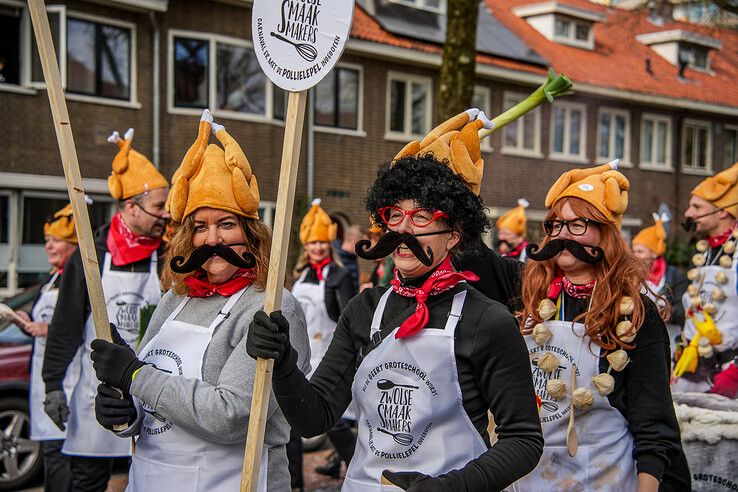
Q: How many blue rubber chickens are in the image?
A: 0